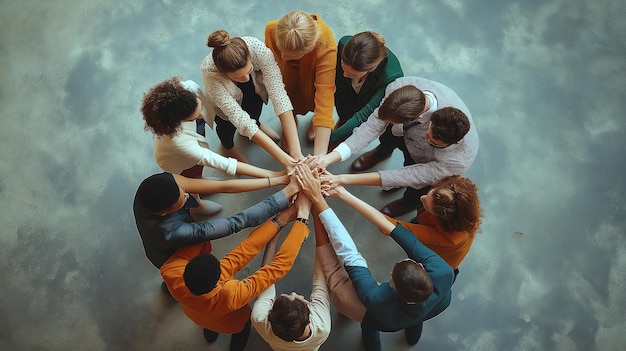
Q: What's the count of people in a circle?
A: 11